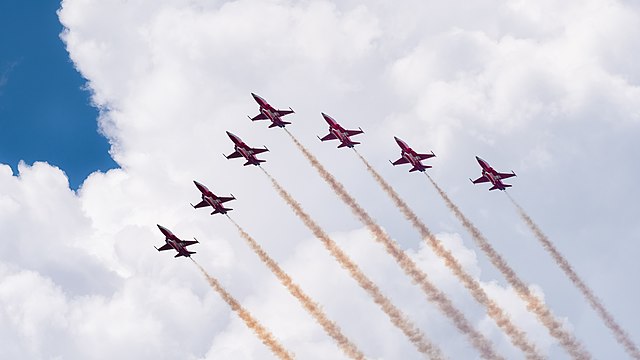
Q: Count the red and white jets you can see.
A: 7